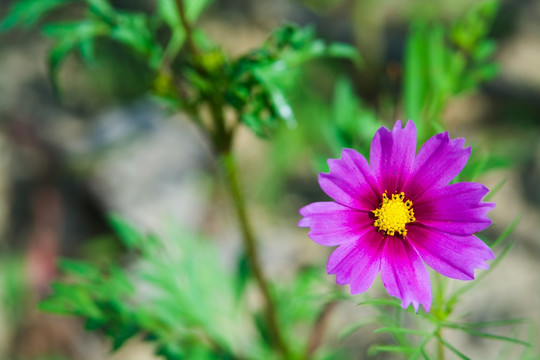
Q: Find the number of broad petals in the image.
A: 8